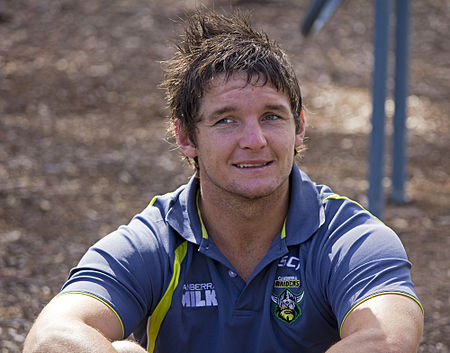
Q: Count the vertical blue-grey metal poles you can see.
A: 2